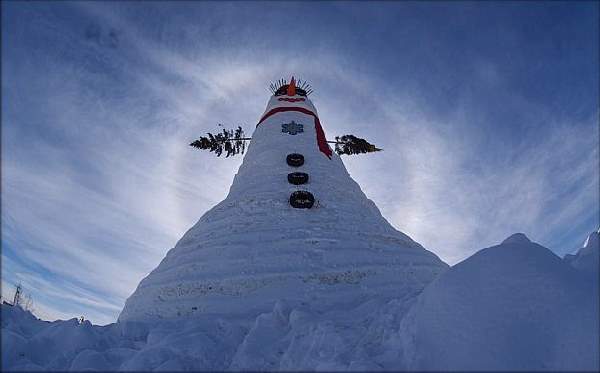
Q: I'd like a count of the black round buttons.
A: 3